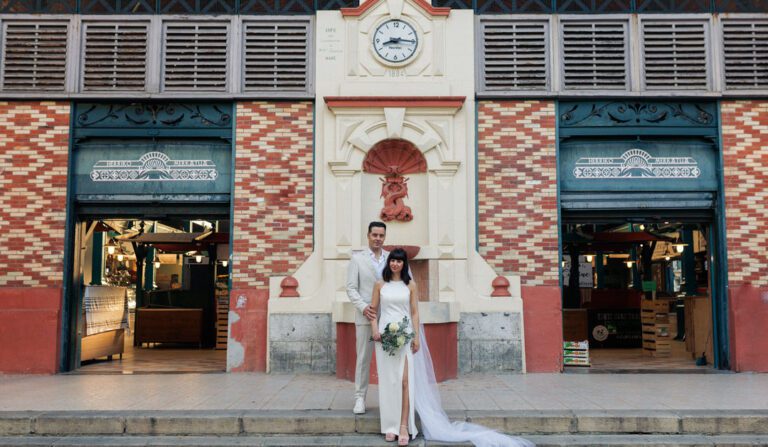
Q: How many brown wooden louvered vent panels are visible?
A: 8